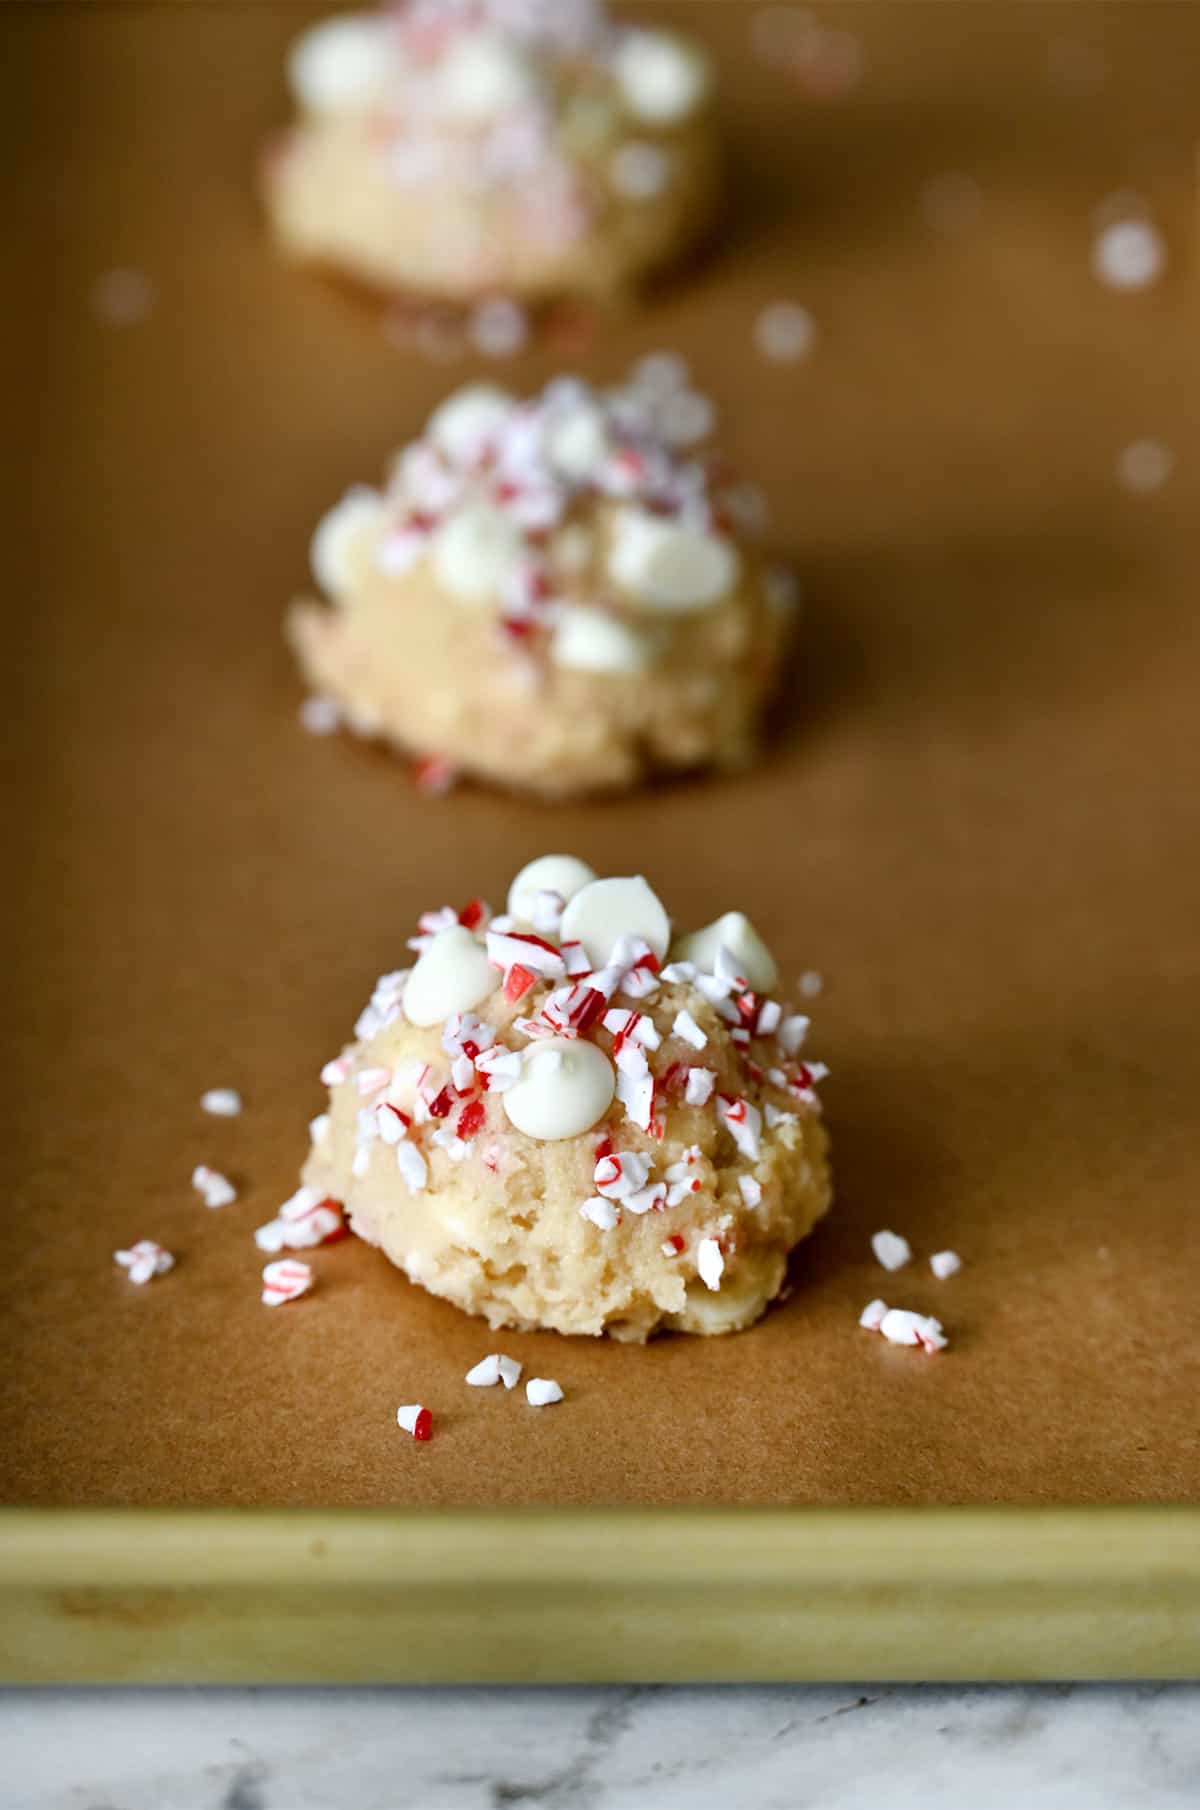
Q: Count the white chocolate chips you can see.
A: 14